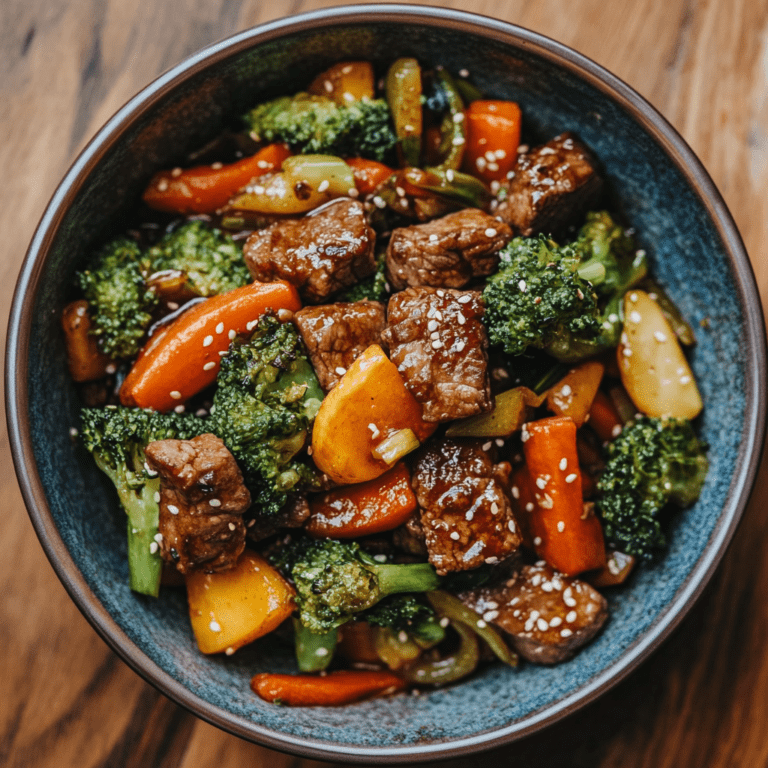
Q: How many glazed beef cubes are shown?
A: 8